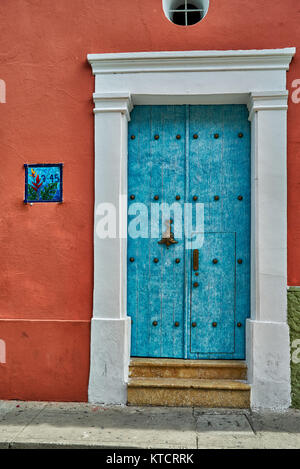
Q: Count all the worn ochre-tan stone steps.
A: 2